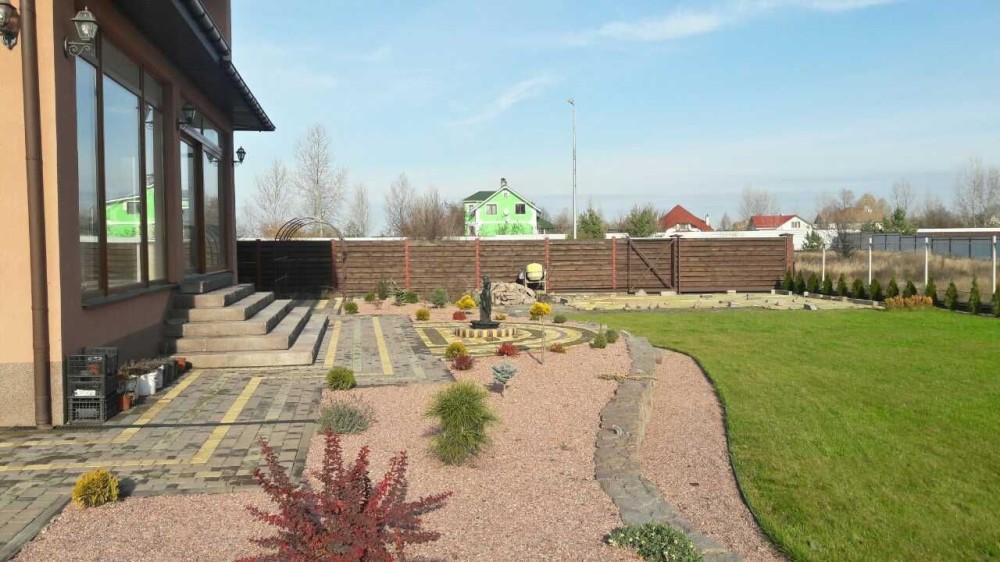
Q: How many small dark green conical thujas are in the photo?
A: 13